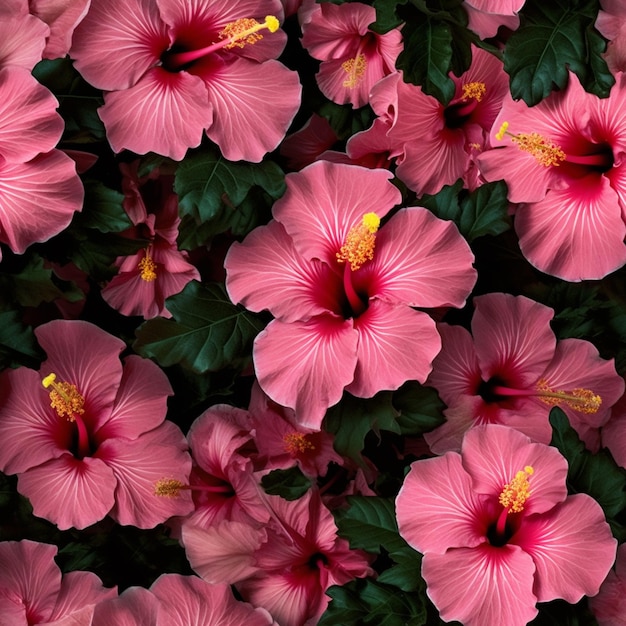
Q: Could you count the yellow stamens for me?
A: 11